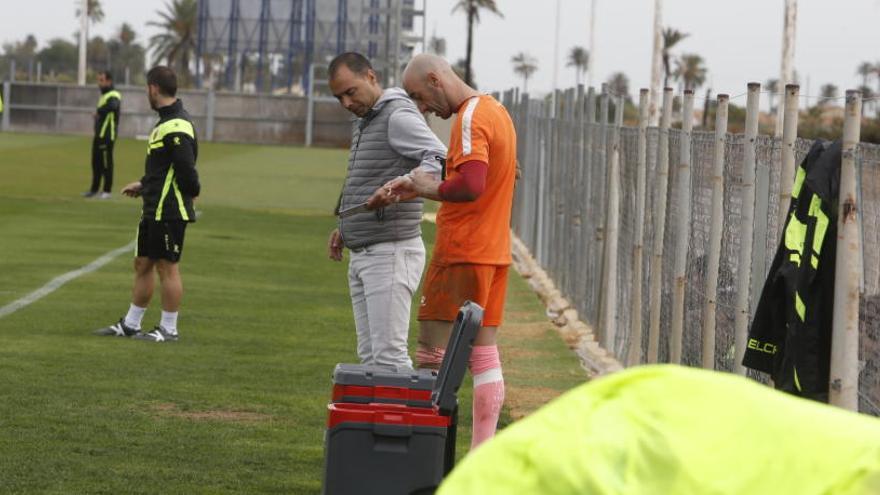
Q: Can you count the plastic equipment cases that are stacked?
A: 2